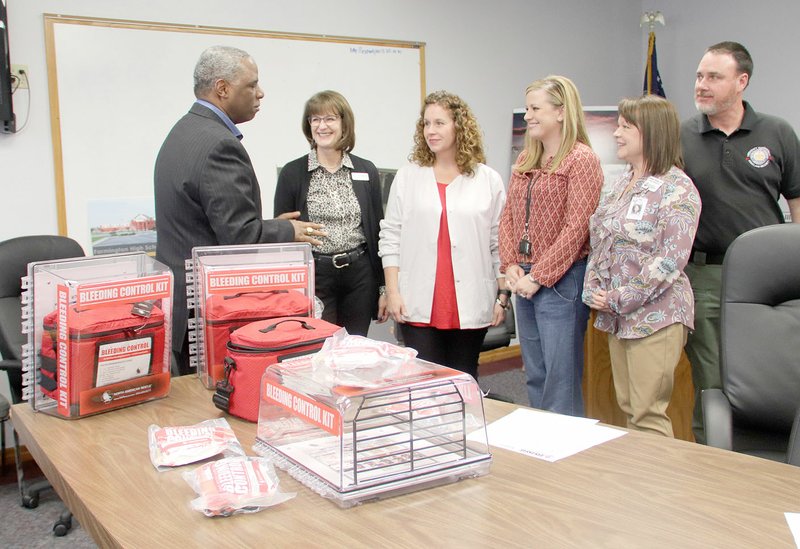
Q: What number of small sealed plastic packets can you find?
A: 3